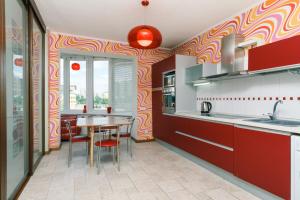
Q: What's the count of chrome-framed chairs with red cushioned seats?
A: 3